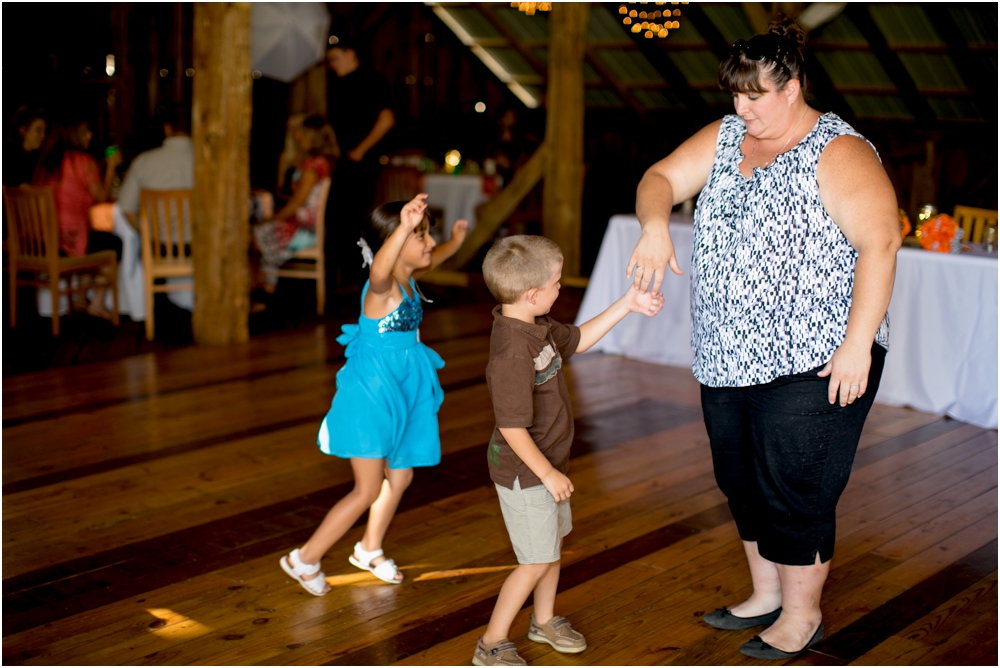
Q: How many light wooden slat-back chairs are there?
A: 4